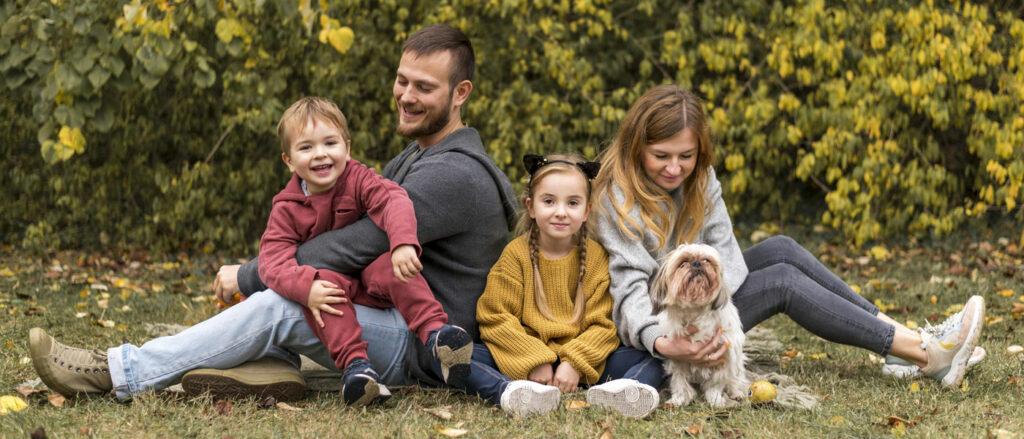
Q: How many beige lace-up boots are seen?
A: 2